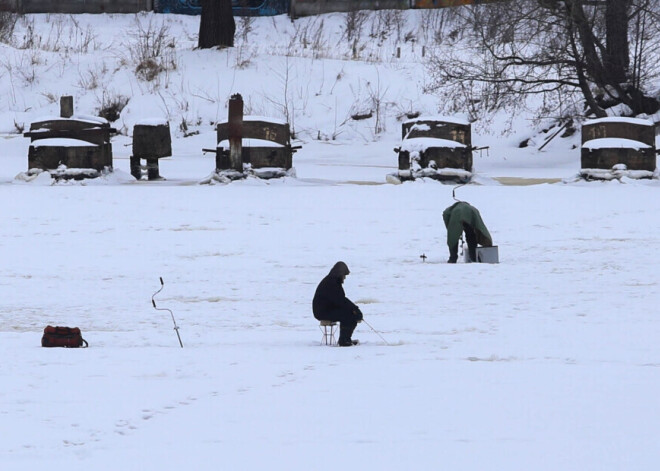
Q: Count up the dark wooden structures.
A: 5